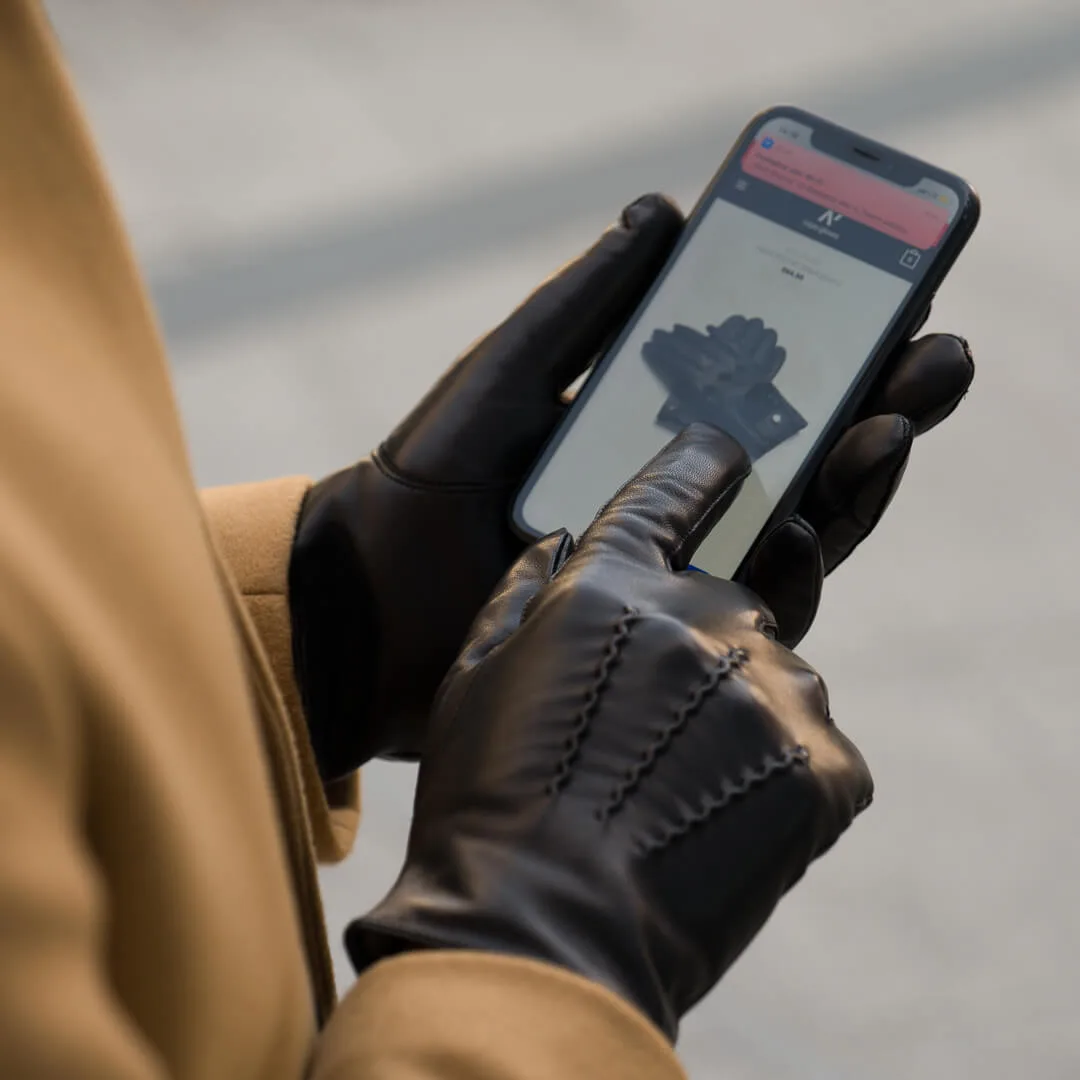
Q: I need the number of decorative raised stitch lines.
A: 3